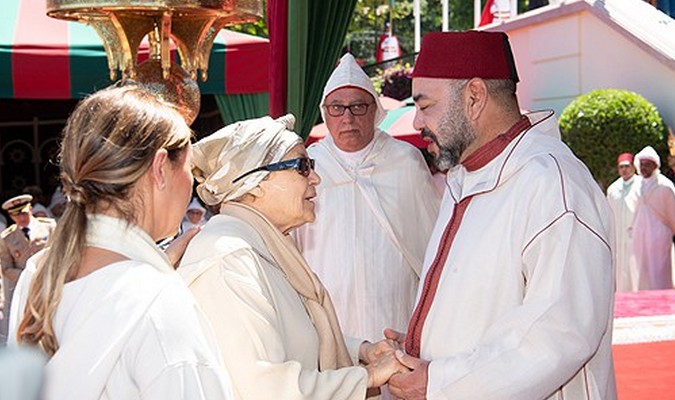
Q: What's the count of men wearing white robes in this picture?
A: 4